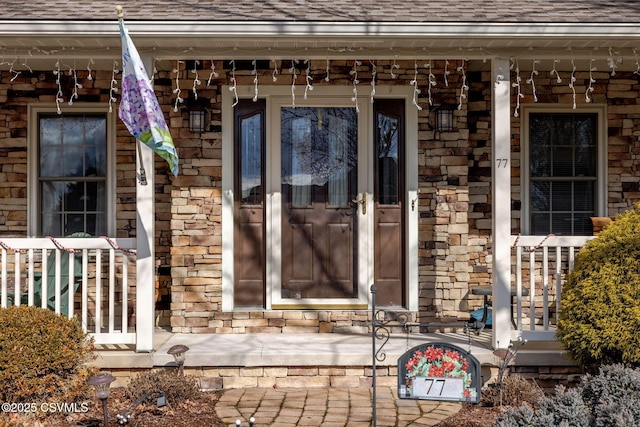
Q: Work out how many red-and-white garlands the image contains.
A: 2